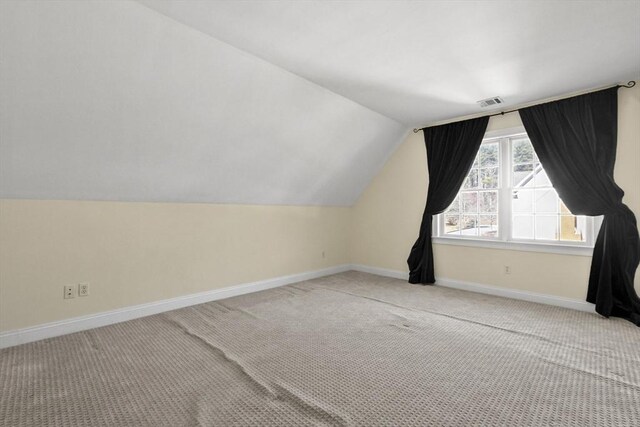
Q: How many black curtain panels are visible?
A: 2